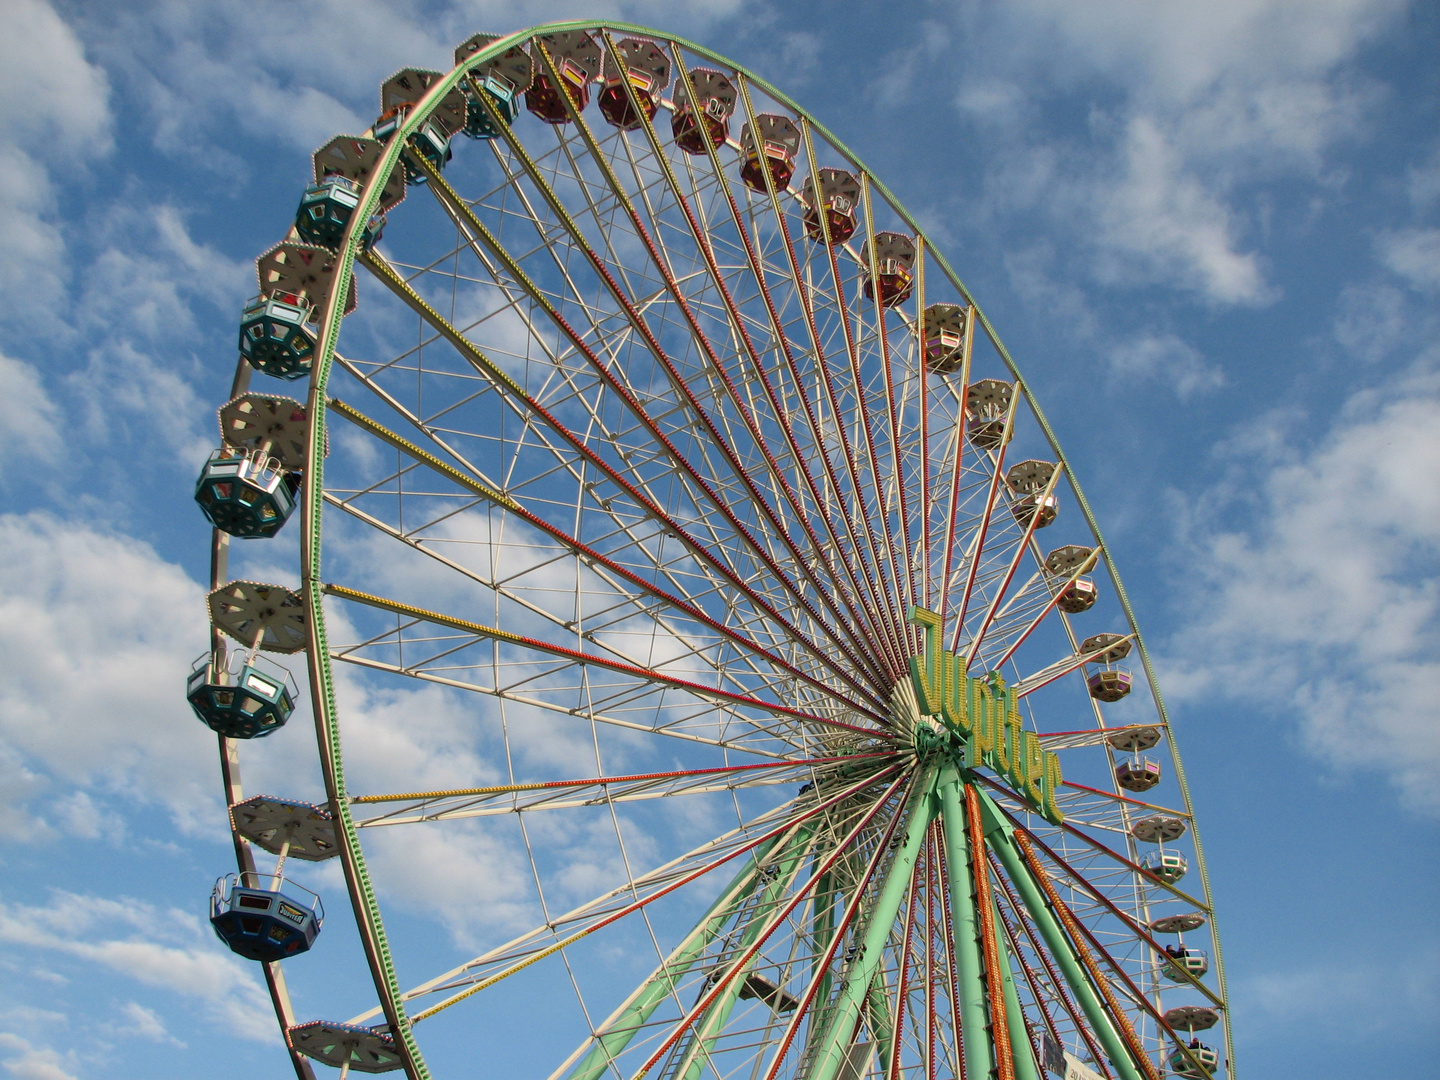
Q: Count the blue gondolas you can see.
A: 7